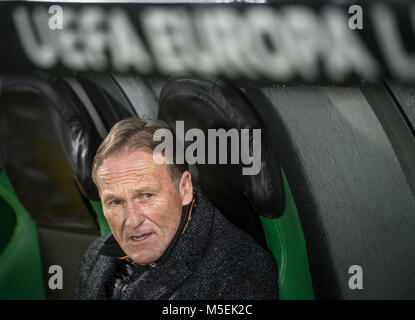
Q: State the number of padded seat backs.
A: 2